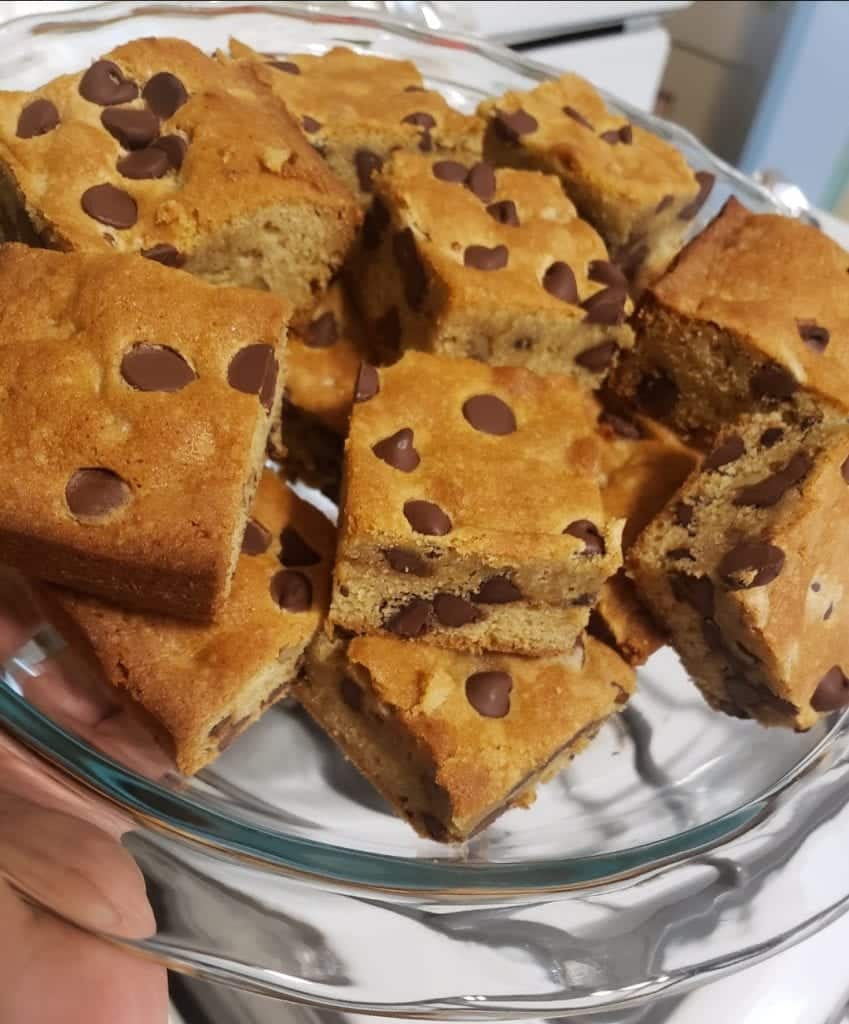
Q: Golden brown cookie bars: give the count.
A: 12